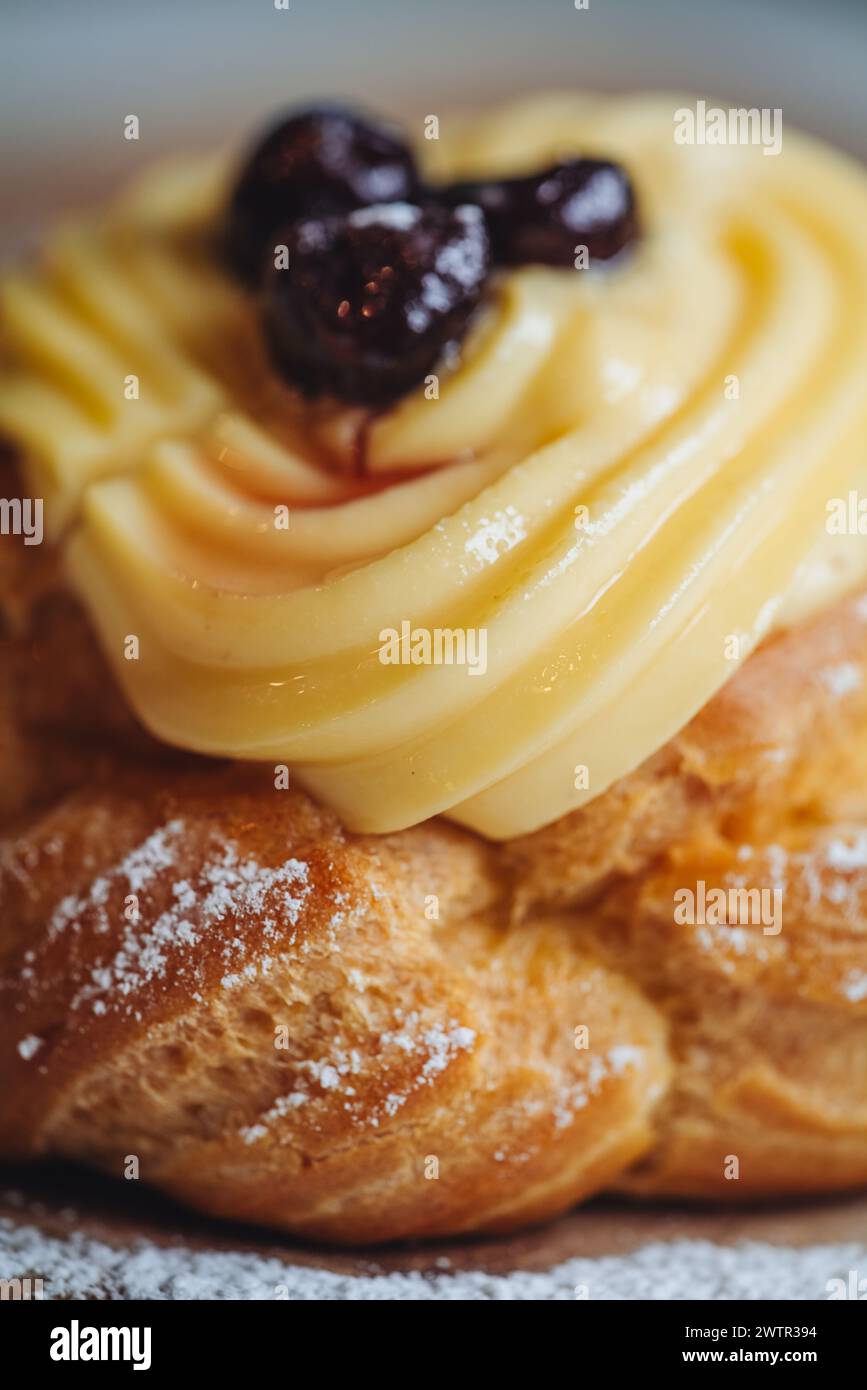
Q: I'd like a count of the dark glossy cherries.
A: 3